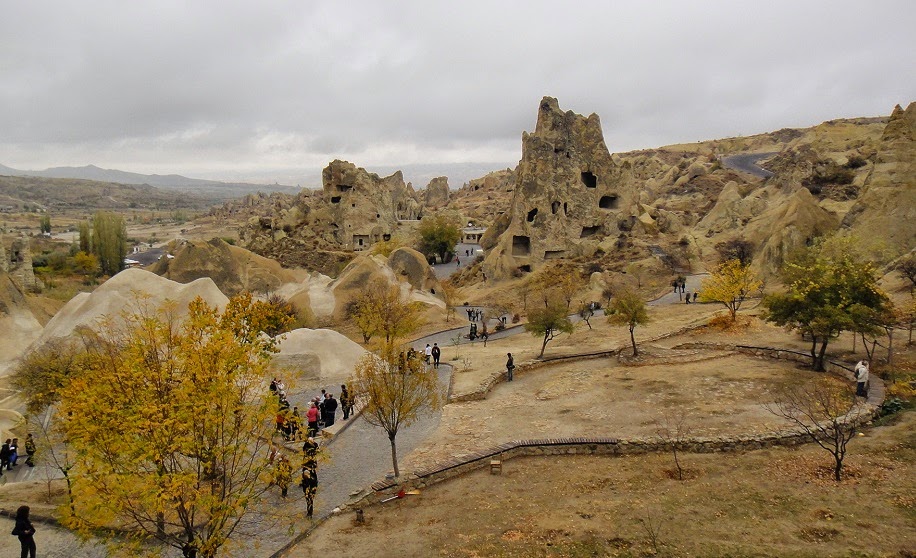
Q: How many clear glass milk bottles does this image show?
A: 0